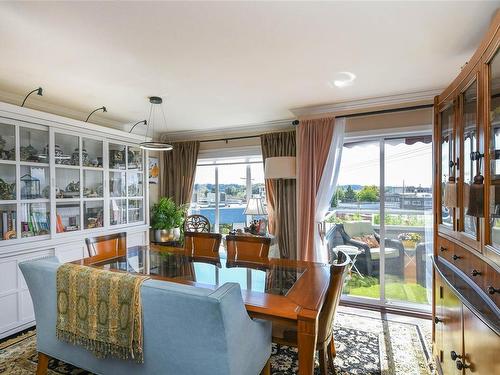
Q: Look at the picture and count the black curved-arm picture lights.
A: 3